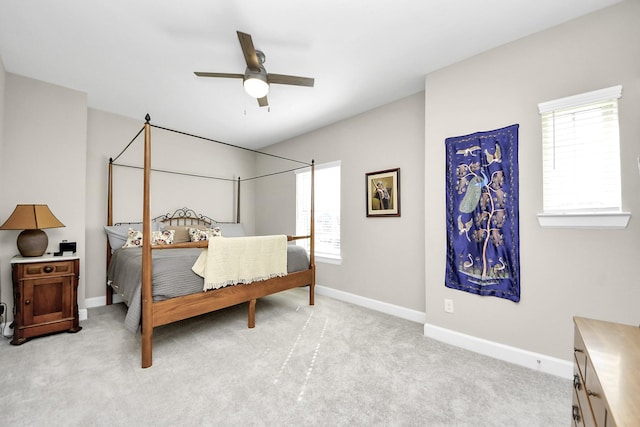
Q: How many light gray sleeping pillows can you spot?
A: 2